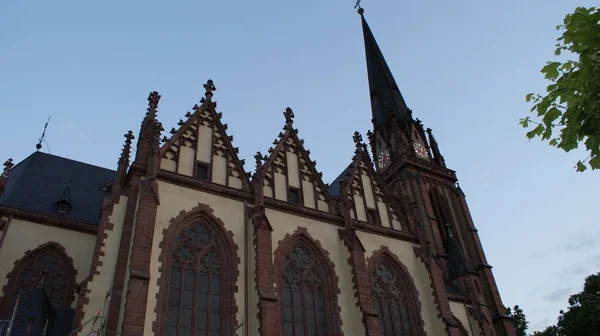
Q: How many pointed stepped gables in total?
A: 3